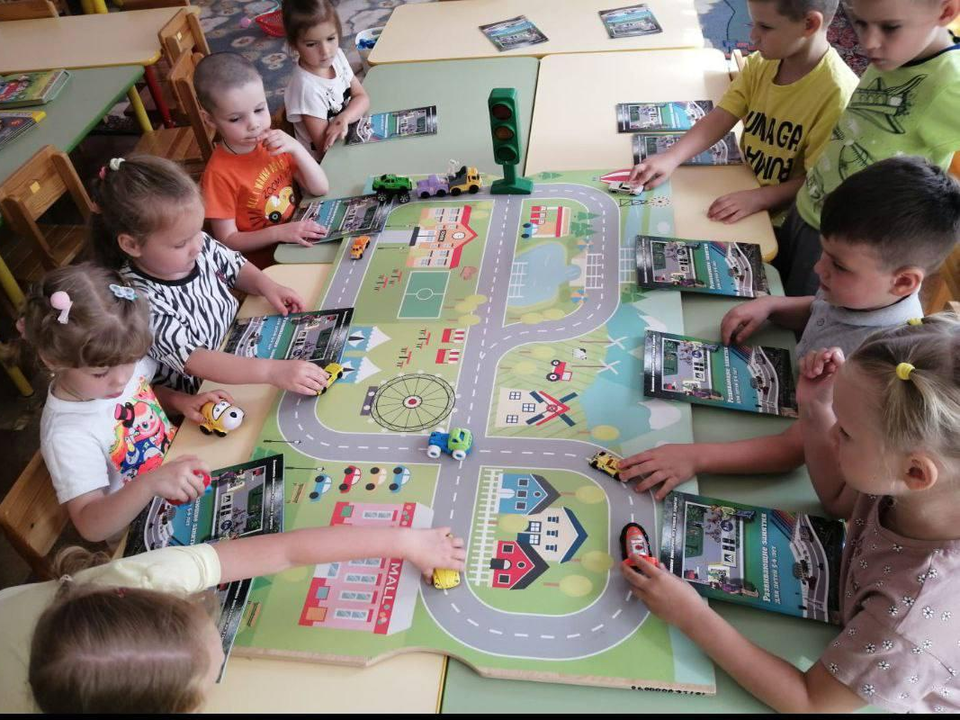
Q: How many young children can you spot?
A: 9